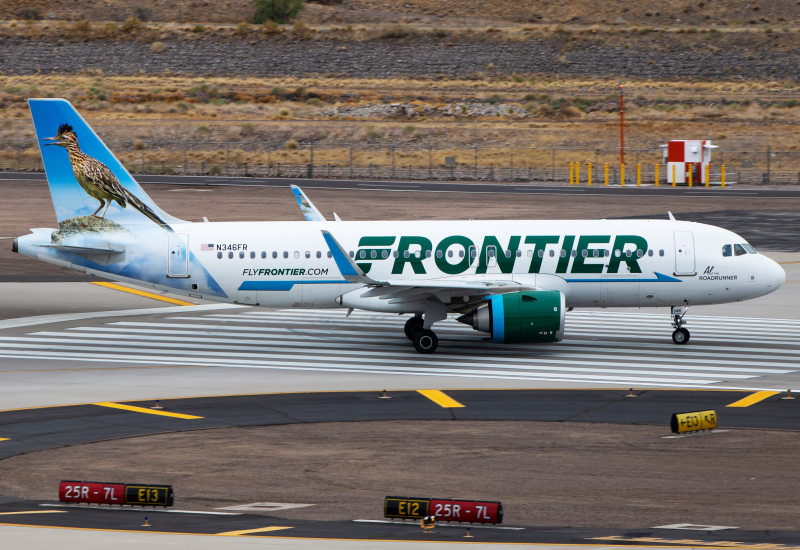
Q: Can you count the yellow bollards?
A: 11